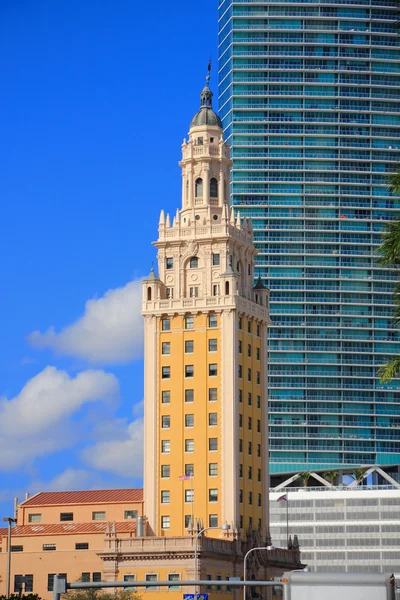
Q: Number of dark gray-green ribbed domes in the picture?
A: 1